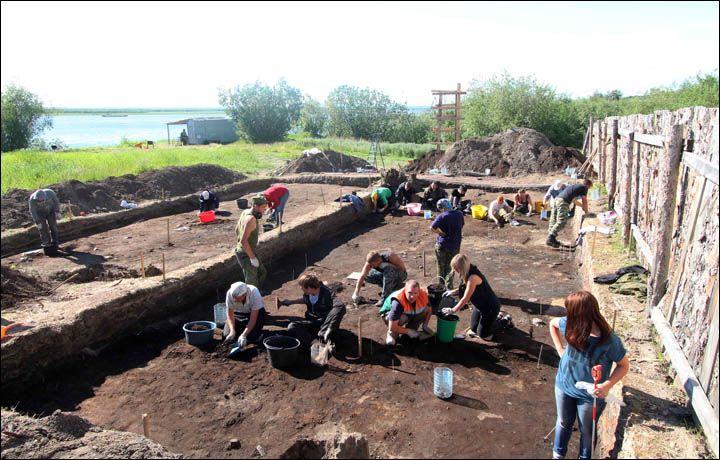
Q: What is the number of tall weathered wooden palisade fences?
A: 1